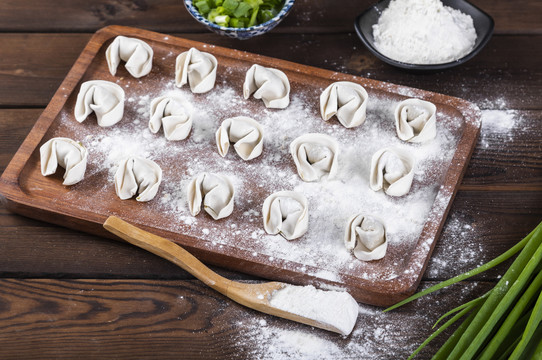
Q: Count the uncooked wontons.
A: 15